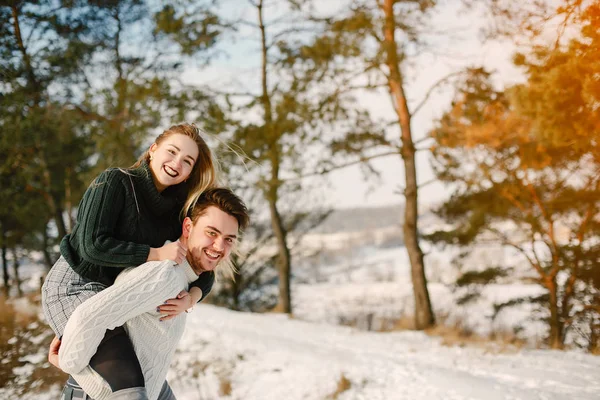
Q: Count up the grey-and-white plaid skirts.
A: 1